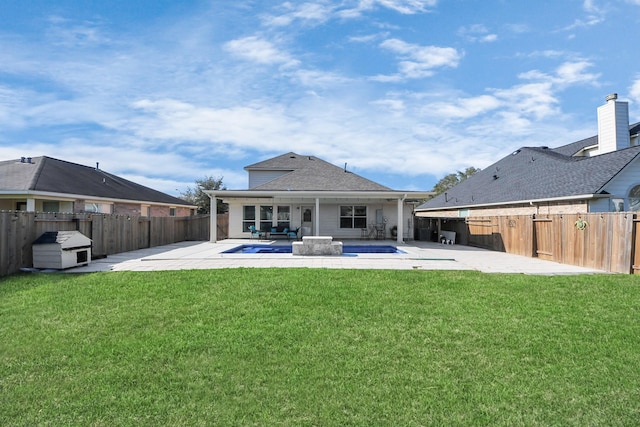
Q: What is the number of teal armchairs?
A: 2